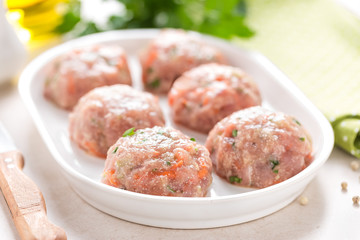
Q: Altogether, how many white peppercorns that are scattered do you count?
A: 4